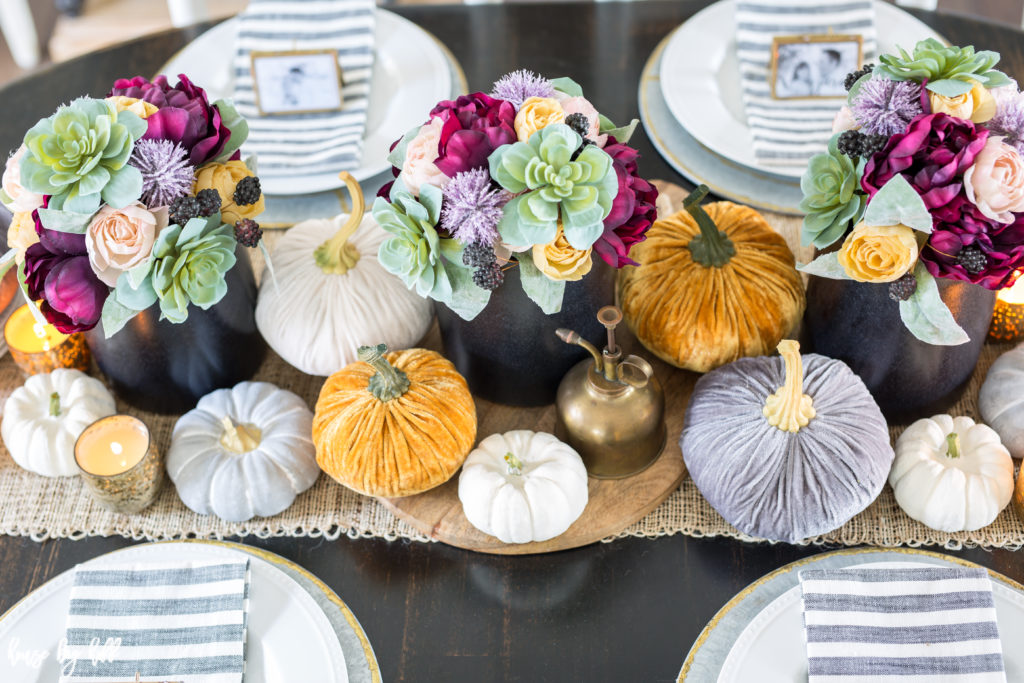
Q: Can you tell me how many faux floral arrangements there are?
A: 3